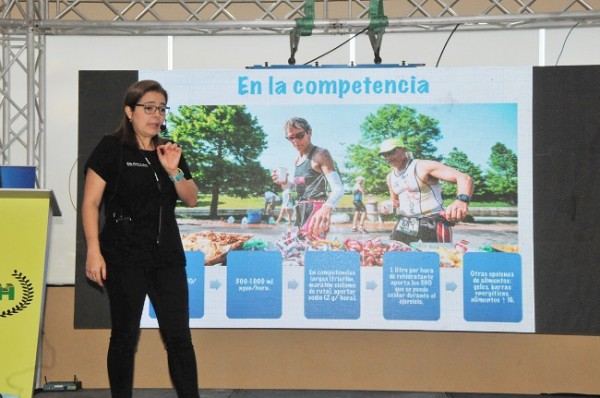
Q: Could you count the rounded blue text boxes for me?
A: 5